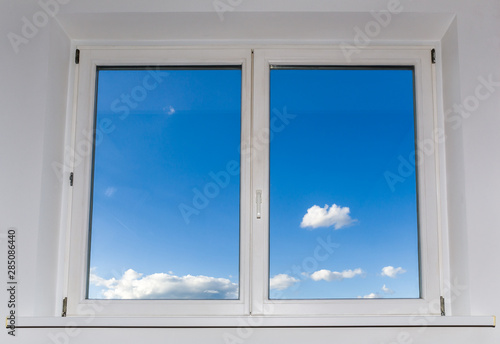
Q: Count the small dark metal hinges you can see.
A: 5